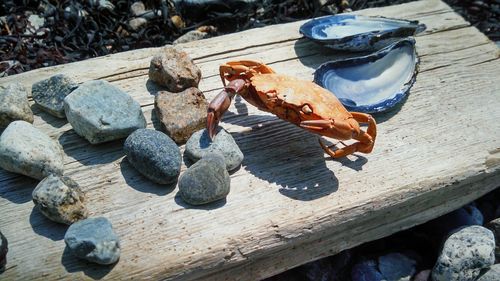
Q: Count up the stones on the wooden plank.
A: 12